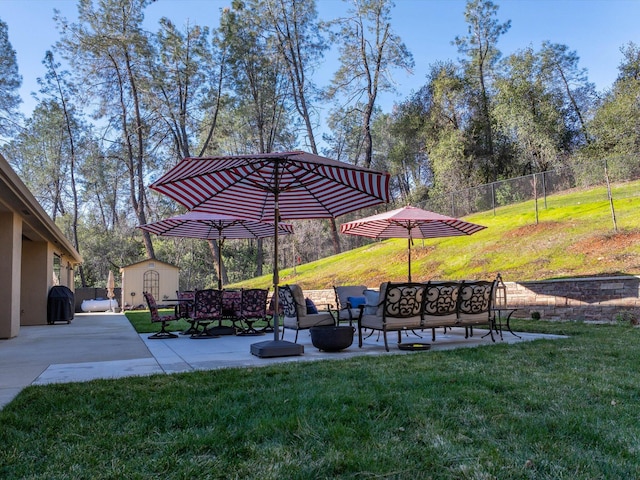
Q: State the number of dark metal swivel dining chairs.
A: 6